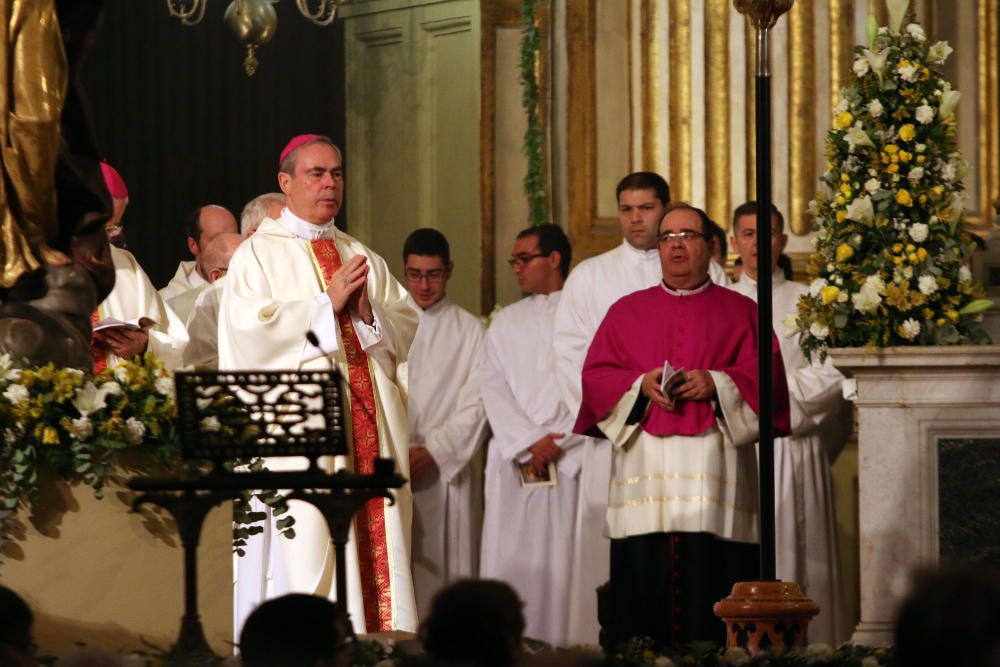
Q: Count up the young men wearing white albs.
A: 4